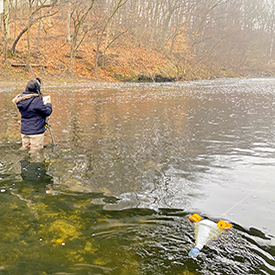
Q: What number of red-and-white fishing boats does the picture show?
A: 0